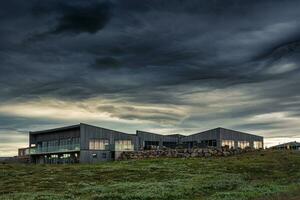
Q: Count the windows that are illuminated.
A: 5